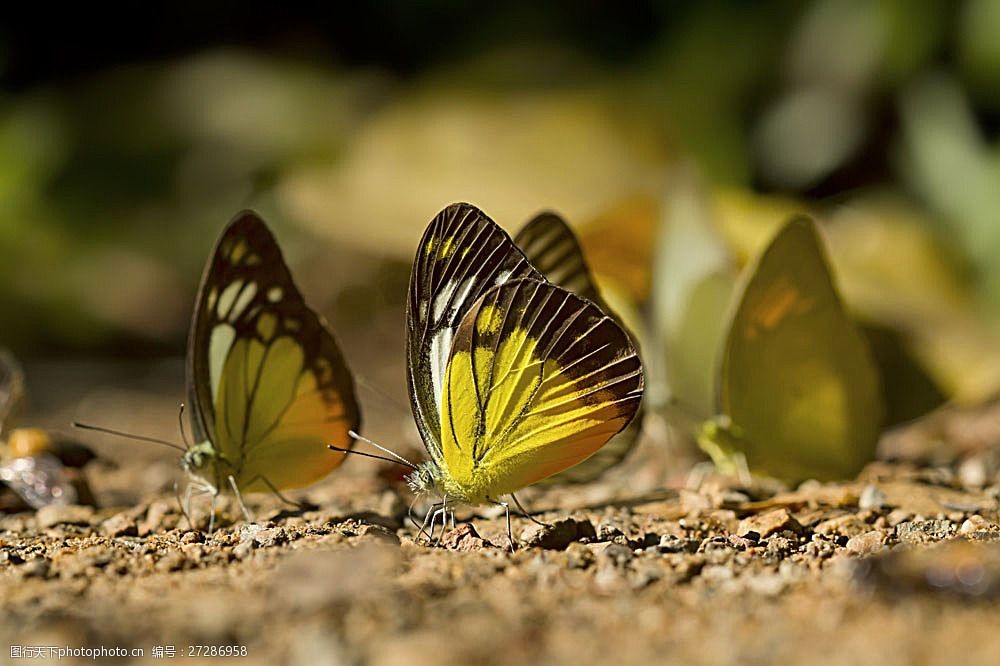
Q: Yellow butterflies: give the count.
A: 3